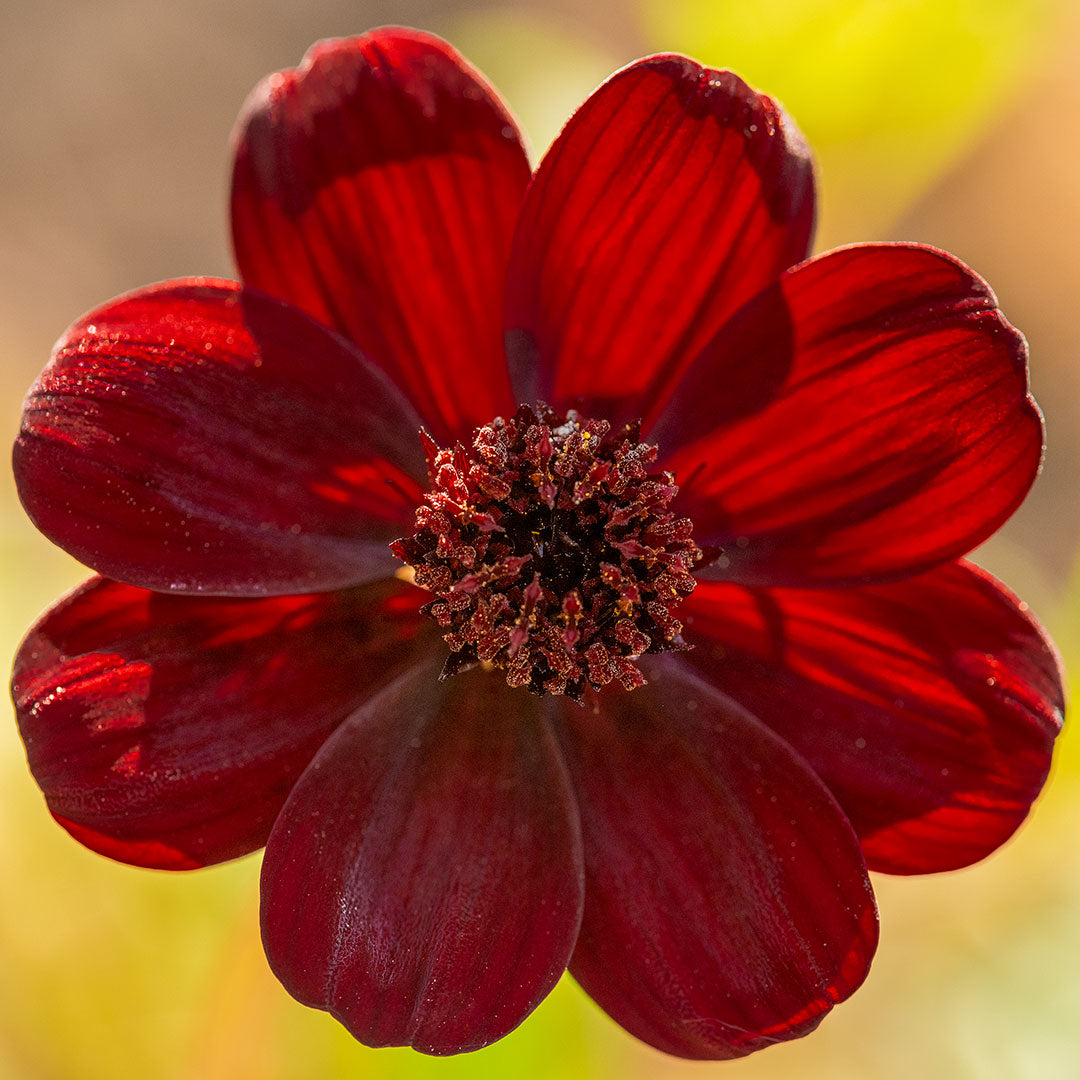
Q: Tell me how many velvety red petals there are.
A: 8